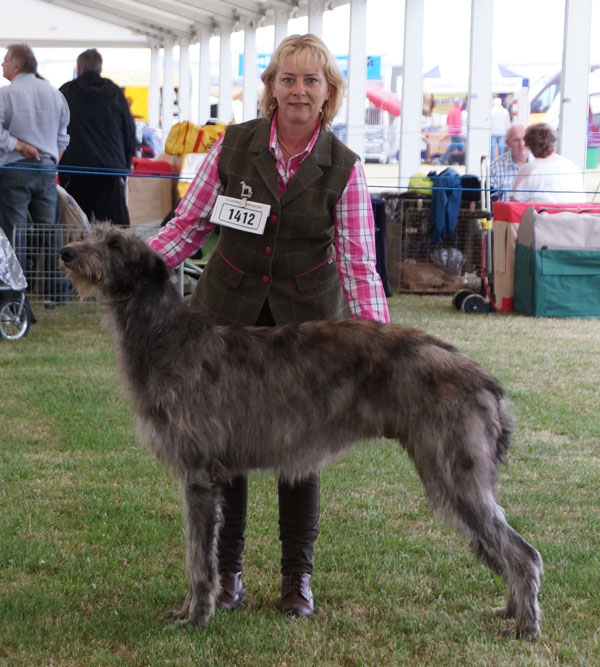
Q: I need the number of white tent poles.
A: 12